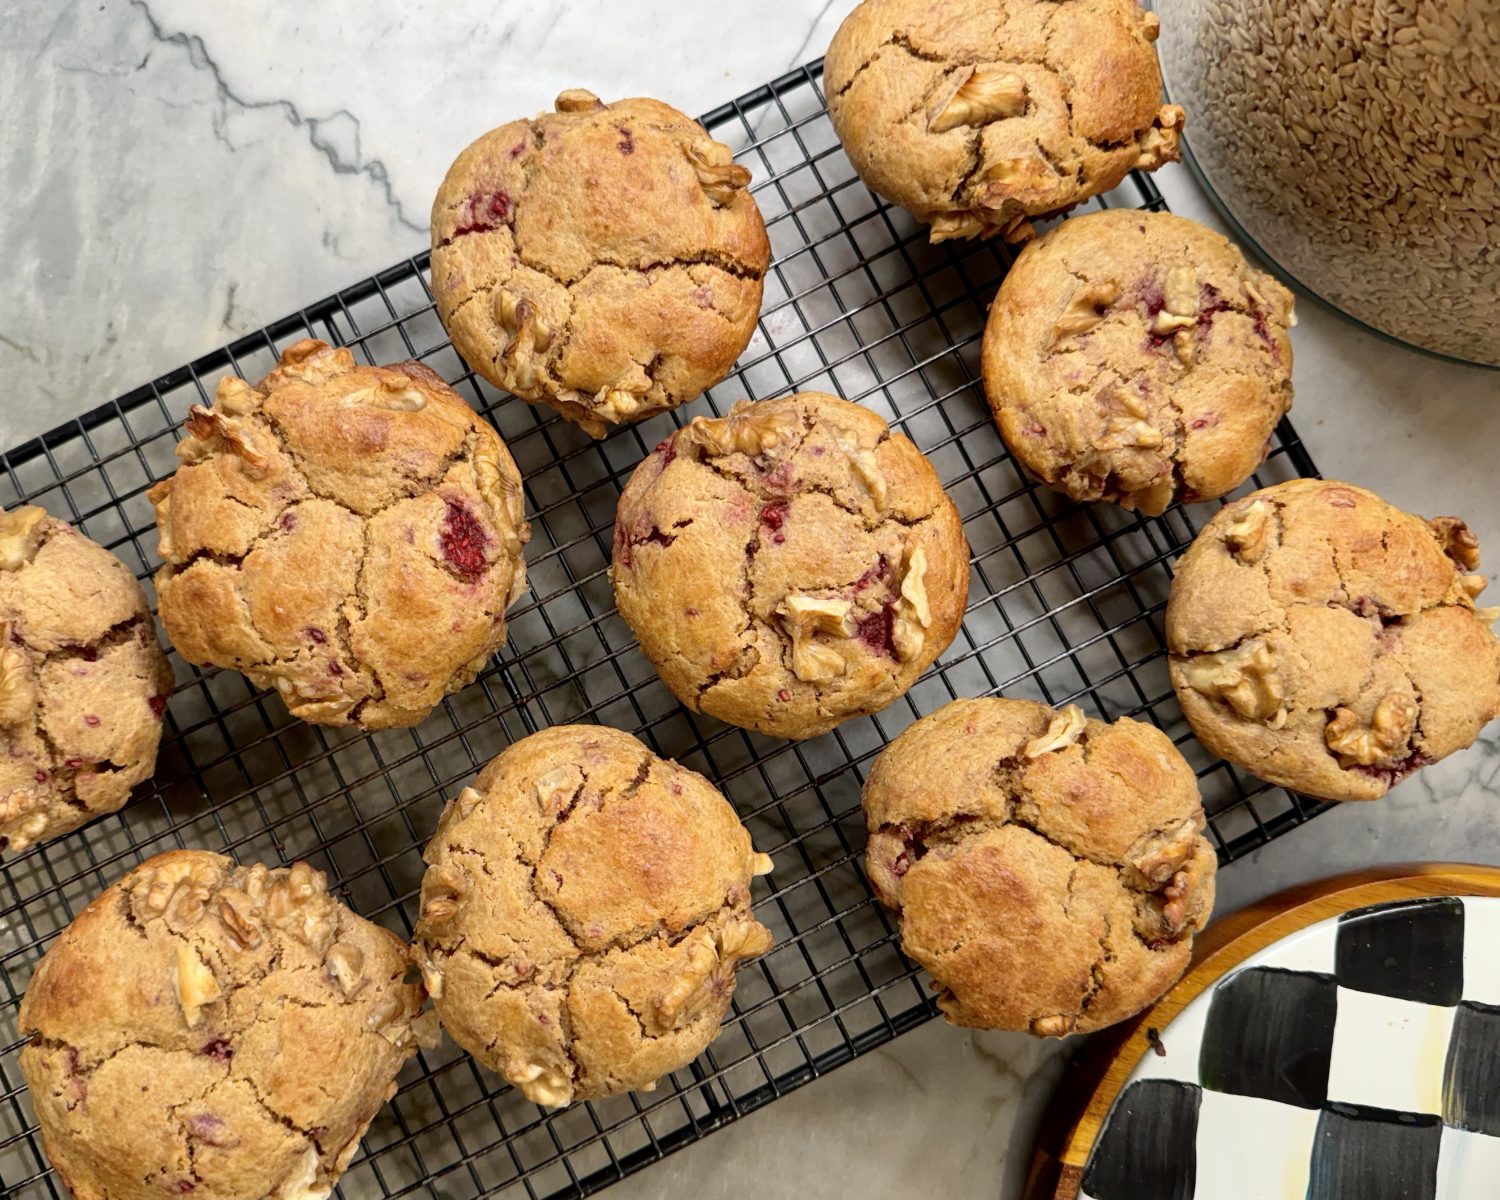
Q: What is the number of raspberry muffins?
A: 10